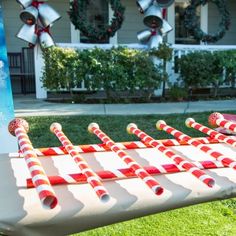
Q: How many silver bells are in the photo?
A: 11